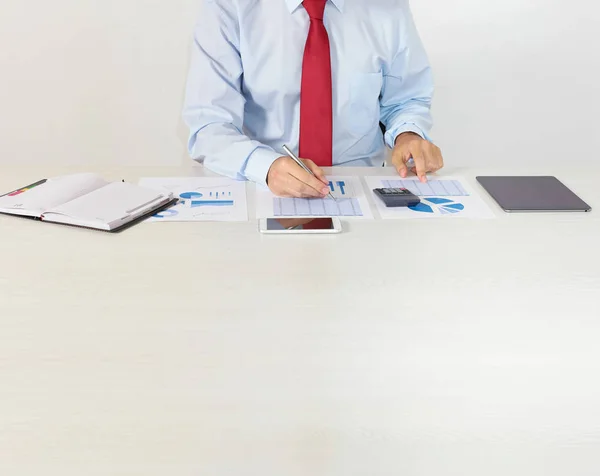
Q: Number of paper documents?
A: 3